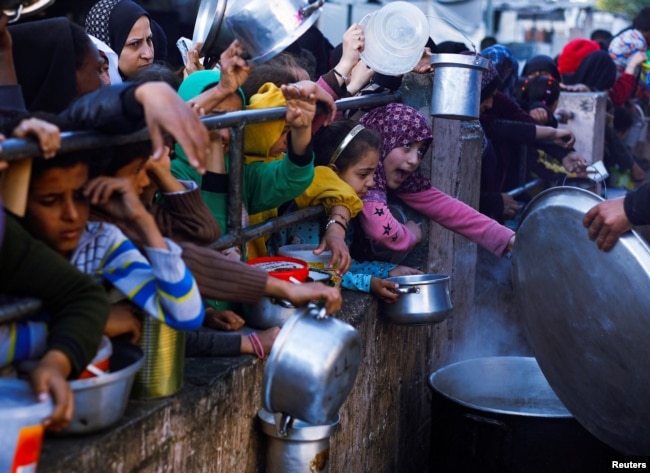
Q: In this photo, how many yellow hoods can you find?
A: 1